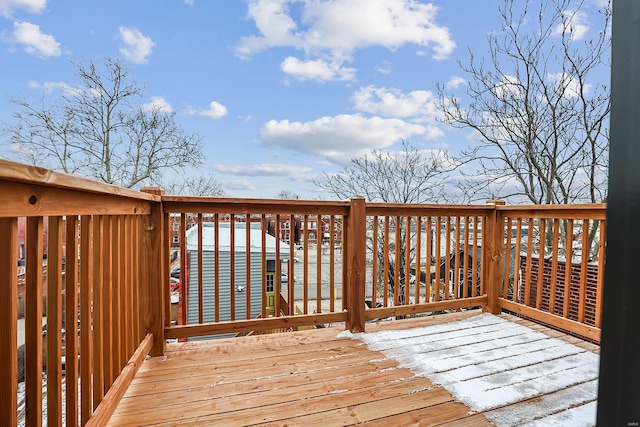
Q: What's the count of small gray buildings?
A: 1